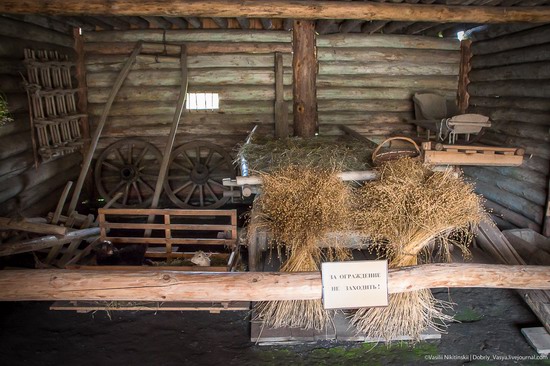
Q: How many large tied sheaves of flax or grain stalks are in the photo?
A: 2